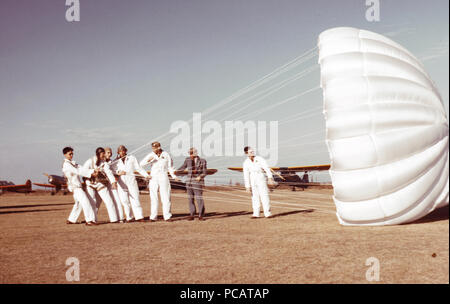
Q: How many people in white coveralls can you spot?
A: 6